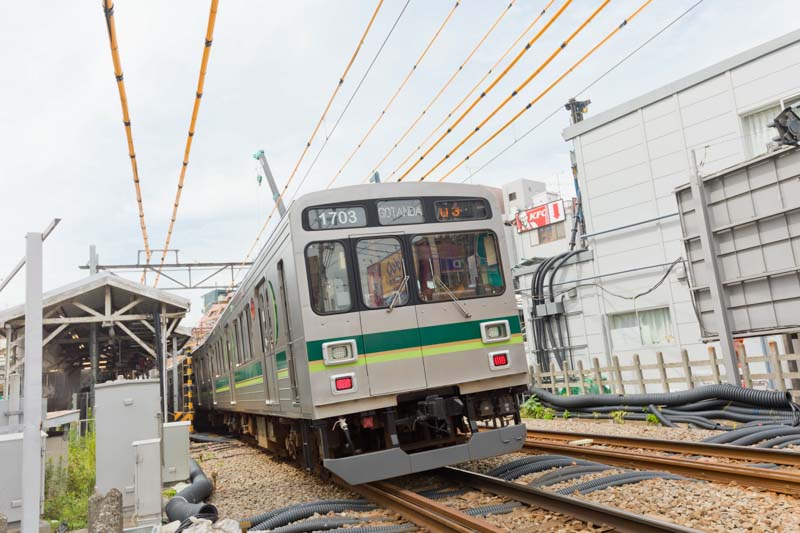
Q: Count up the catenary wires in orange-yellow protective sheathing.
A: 9